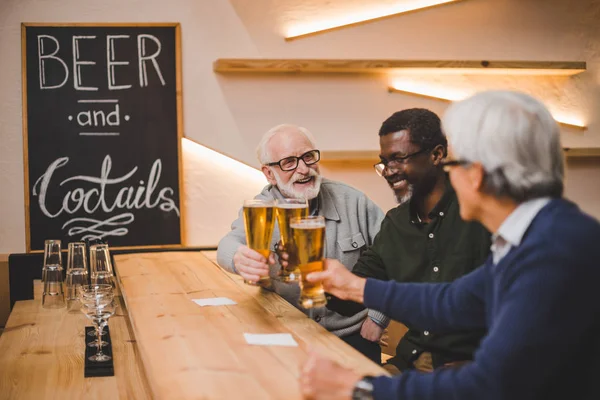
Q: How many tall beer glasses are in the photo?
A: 3